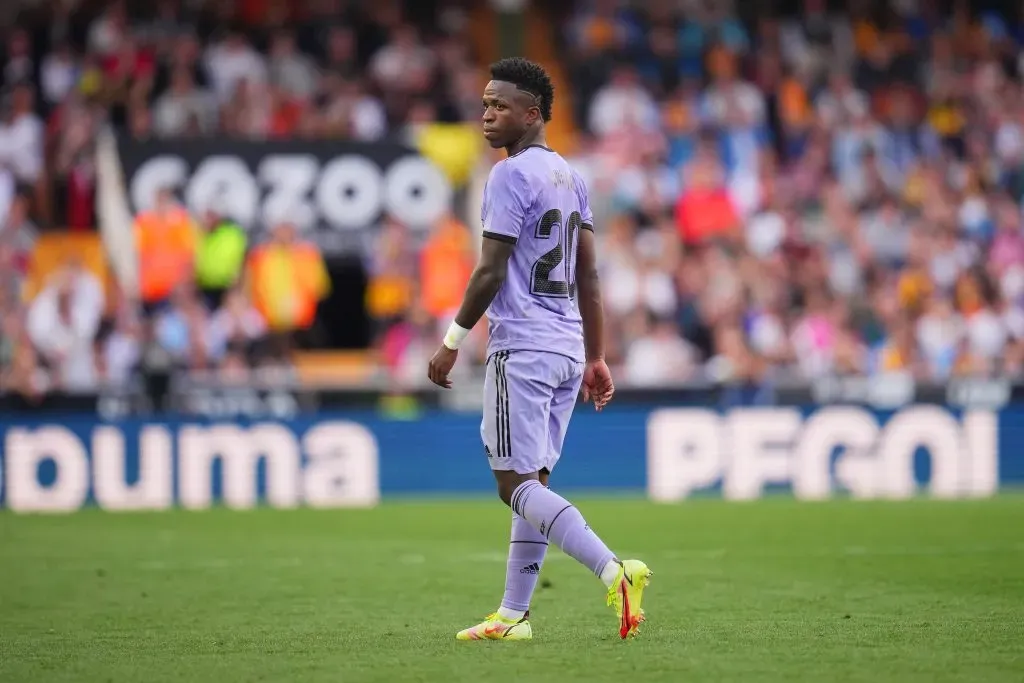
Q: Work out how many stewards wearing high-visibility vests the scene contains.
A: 4